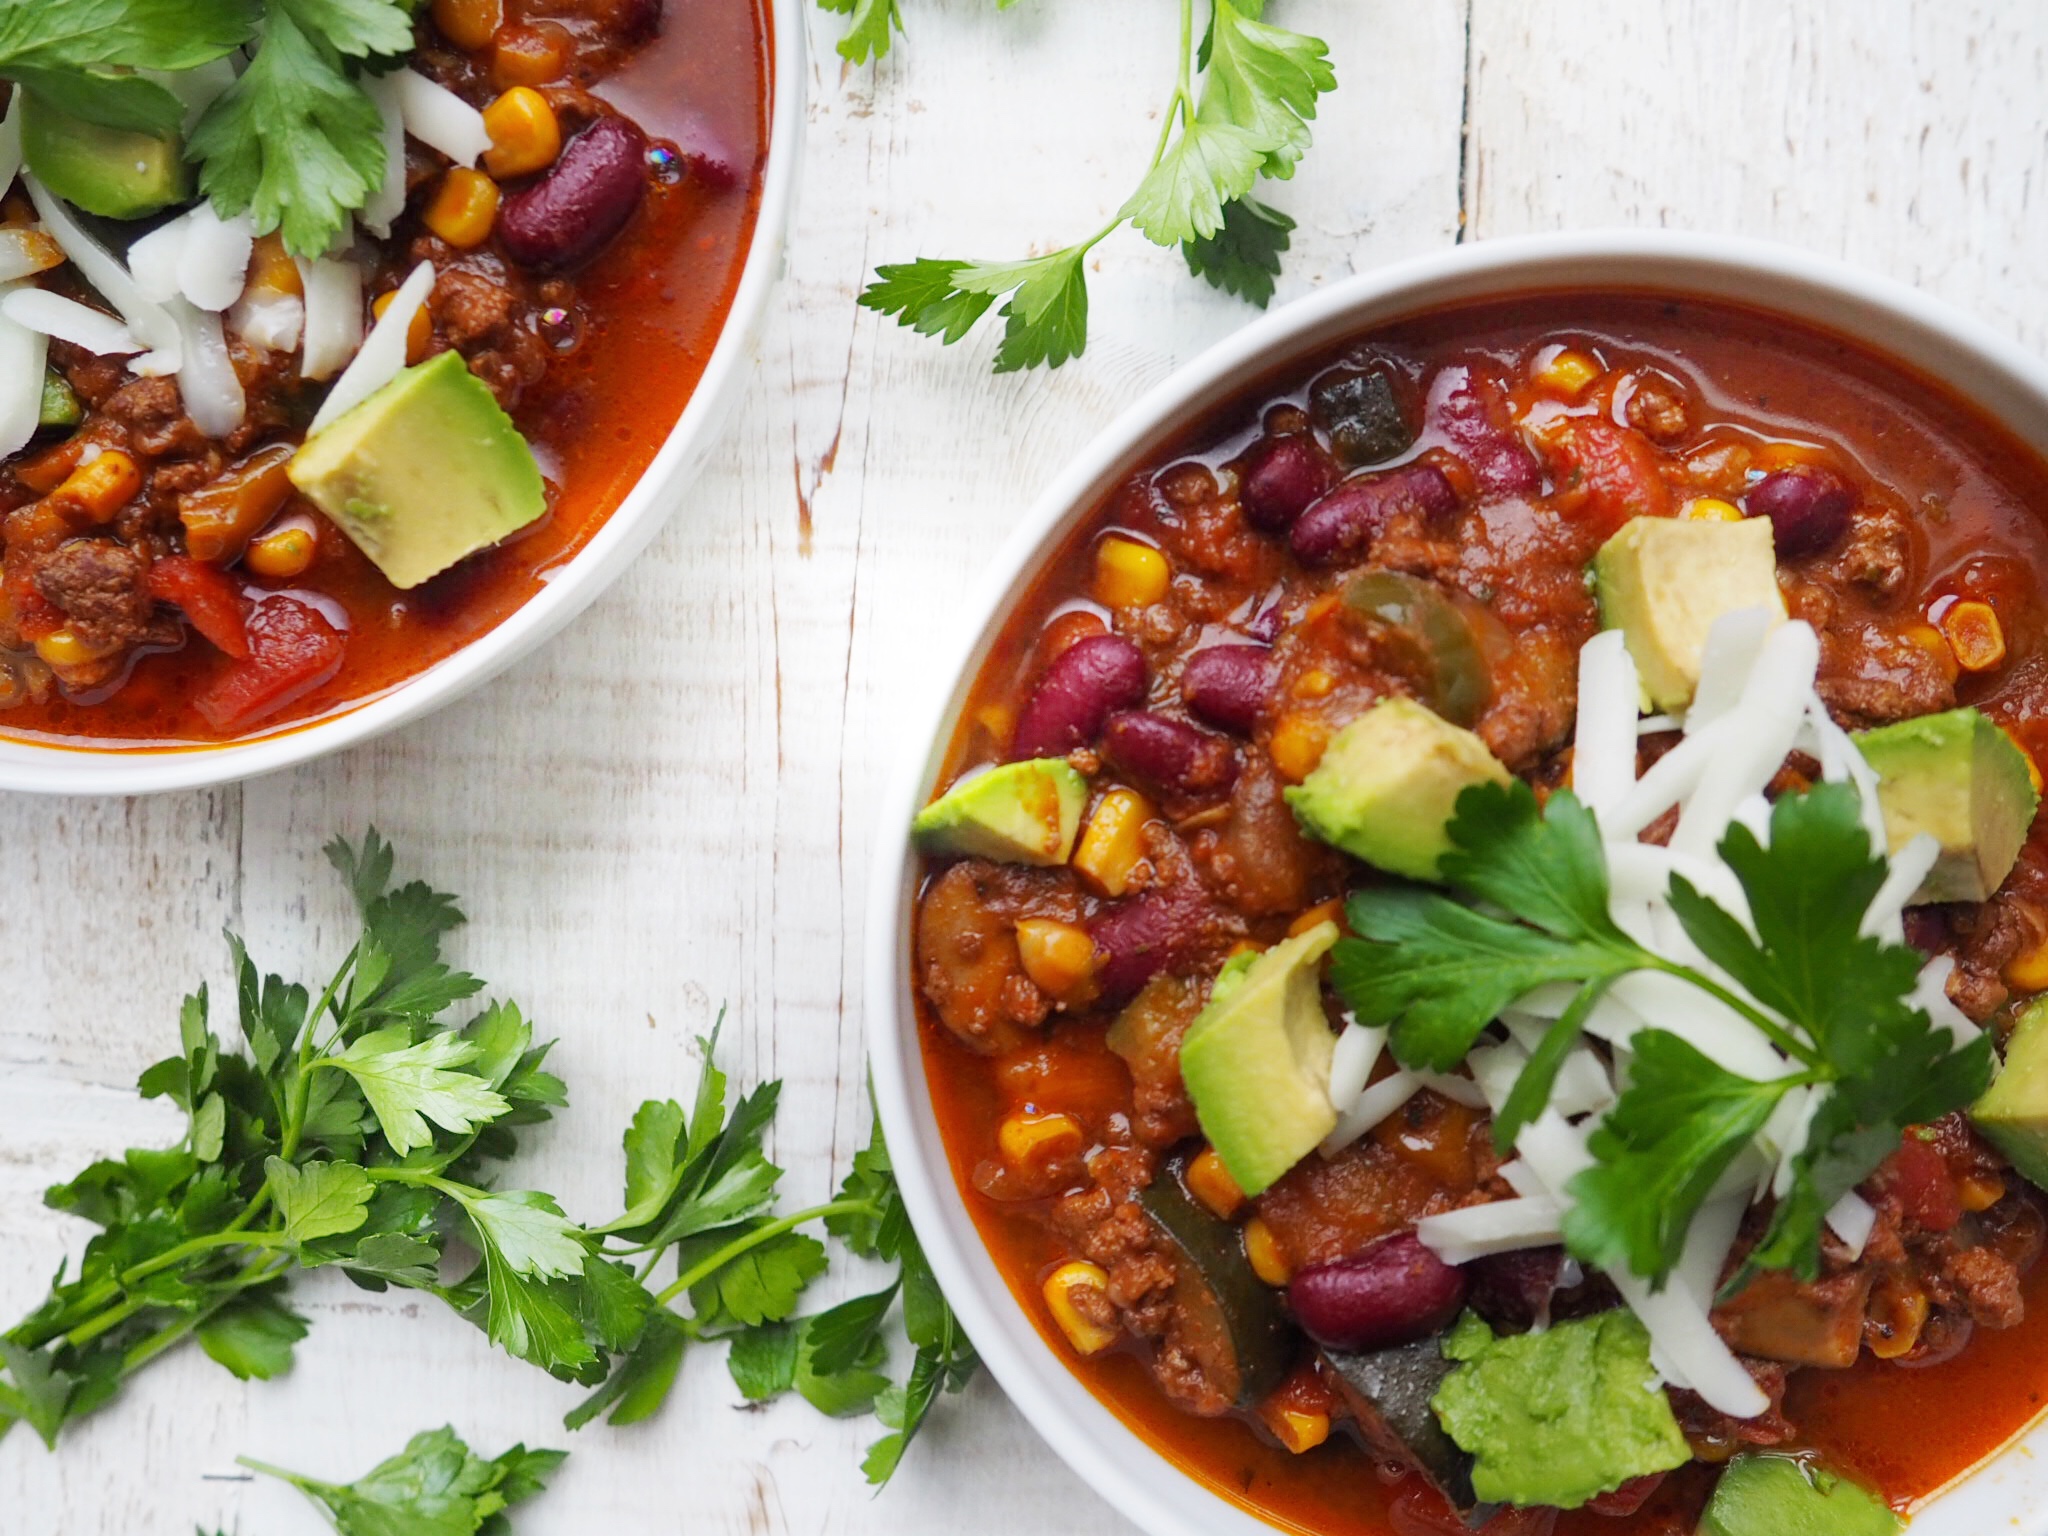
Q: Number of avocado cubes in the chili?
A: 10